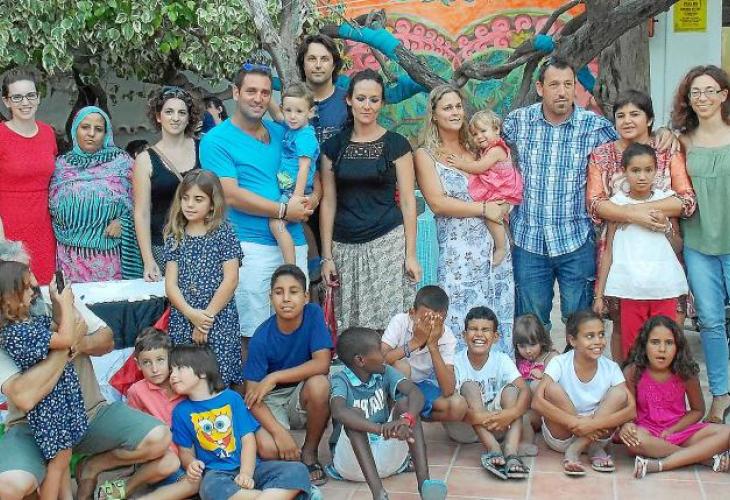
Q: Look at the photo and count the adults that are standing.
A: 10